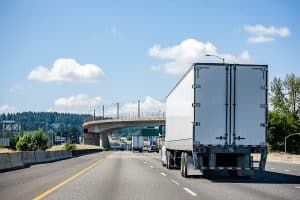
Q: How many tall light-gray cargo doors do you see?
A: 2